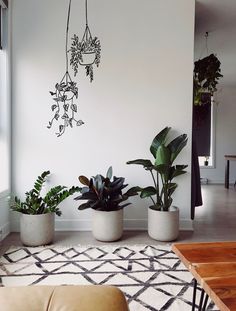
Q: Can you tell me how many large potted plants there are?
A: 3